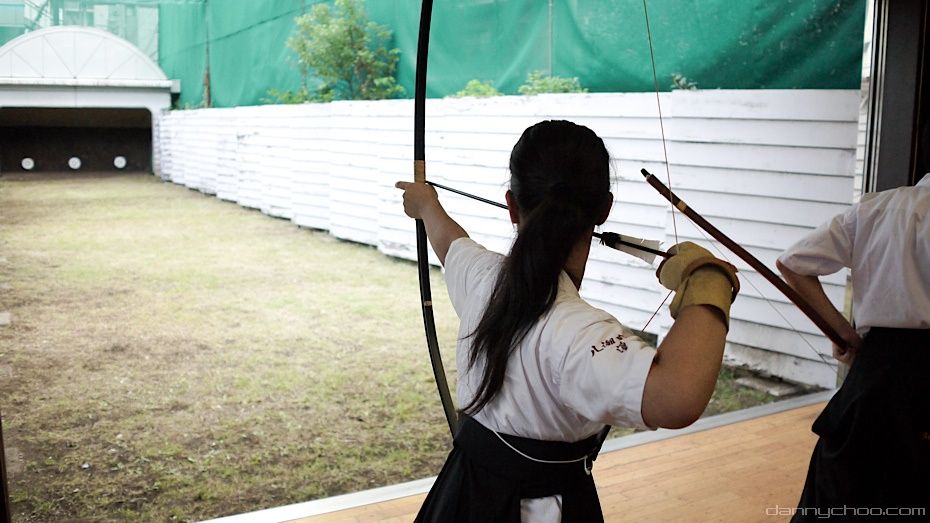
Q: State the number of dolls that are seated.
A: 0